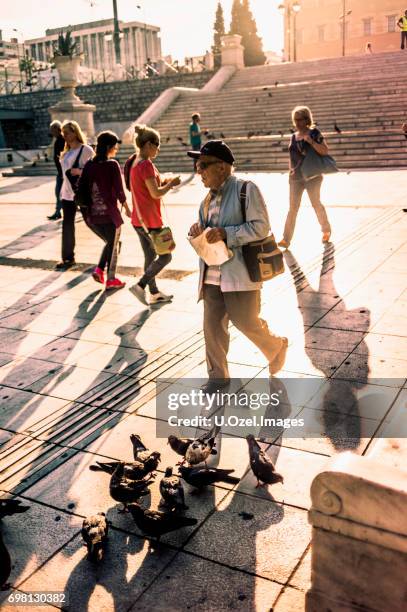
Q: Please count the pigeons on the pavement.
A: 12